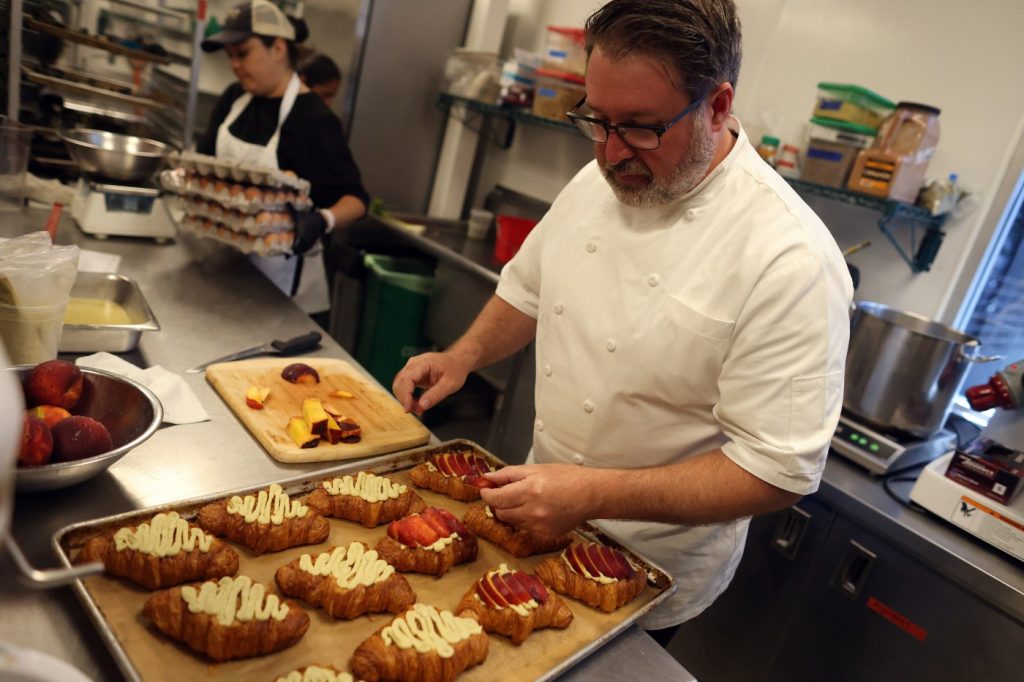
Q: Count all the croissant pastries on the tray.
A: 12